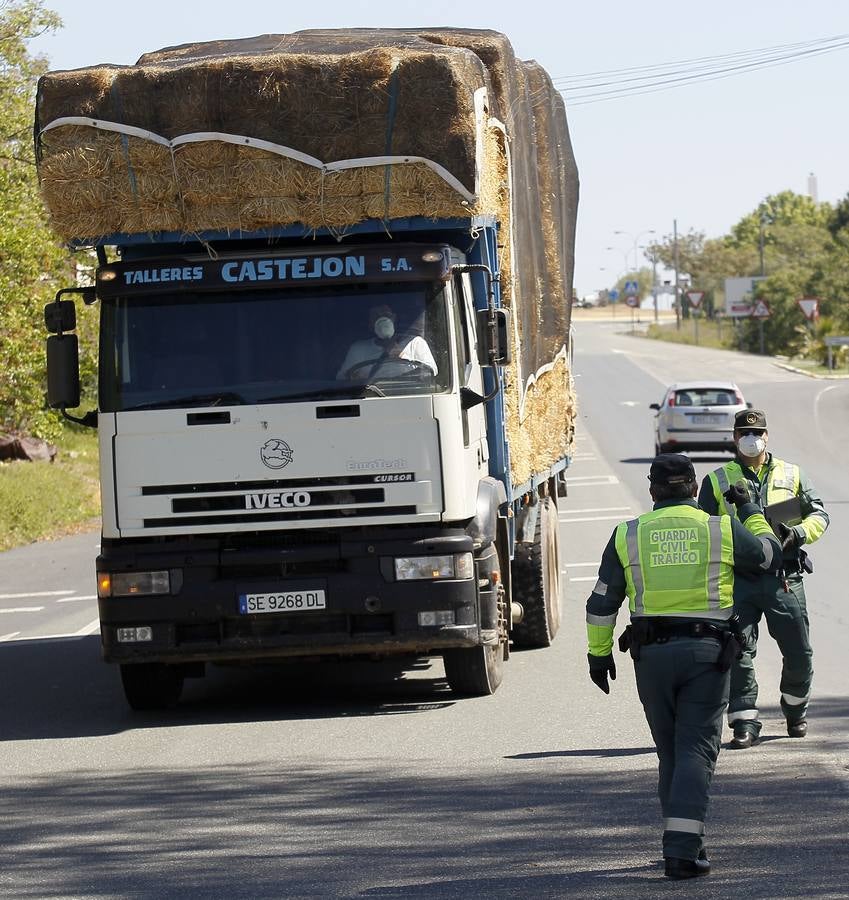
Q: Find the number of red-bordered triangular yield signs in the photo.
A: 2